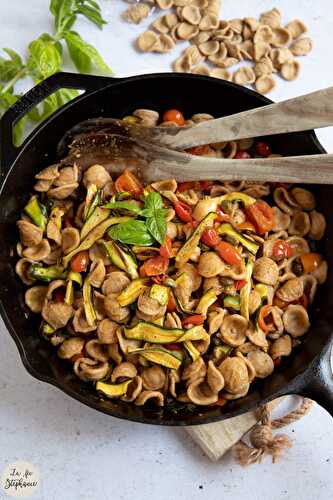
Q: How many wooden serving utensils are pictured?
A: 2